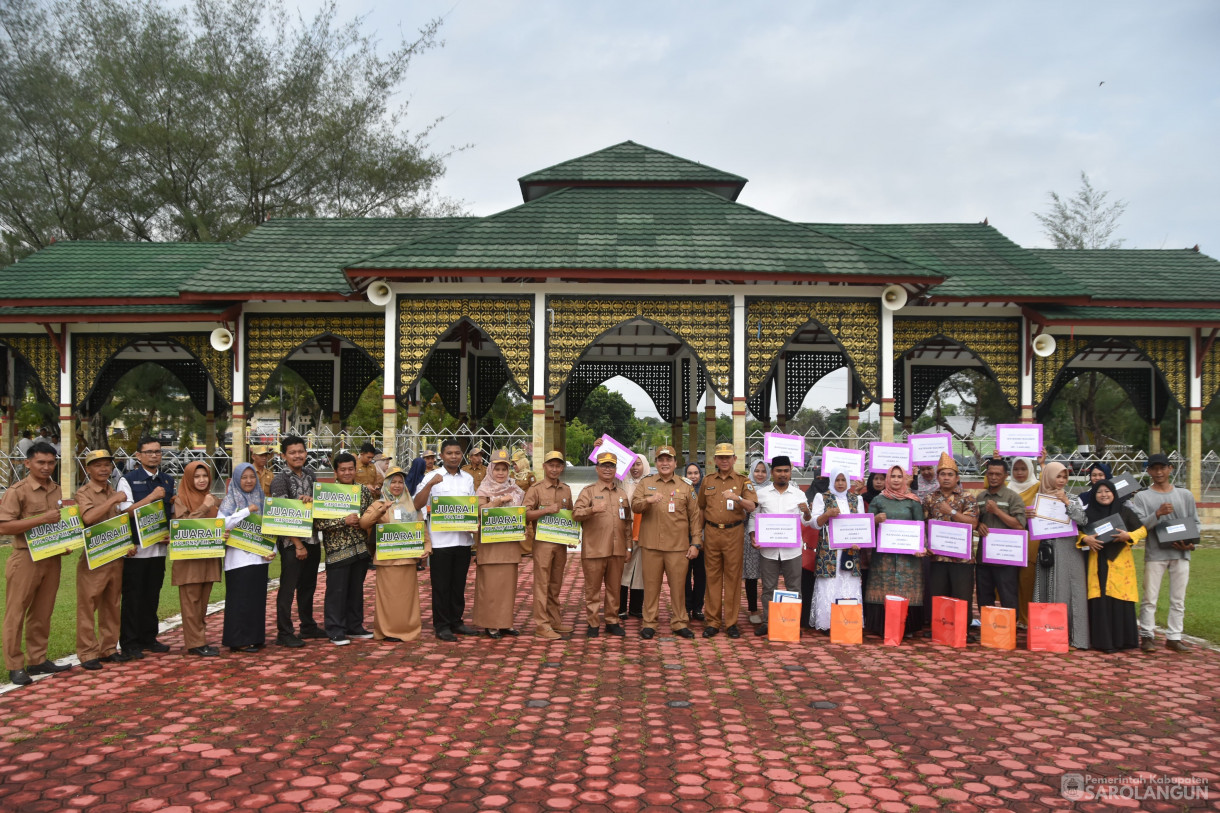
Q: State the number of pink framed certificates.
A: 12